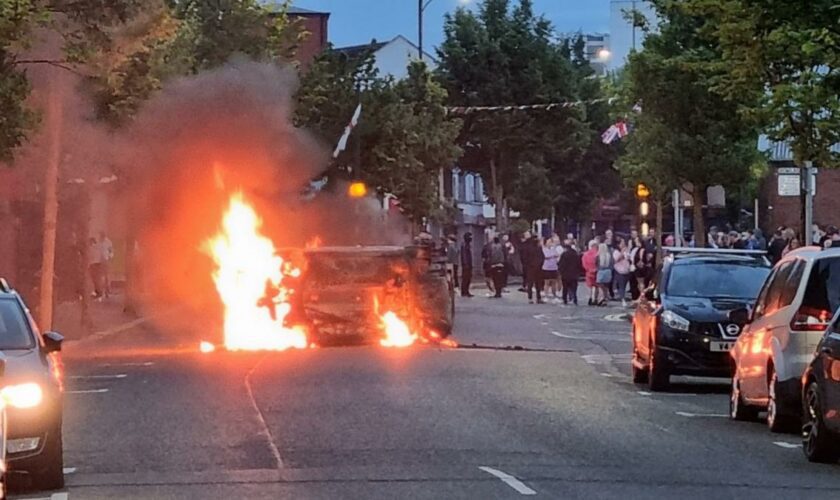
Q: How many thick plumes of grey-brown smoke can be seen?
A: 1